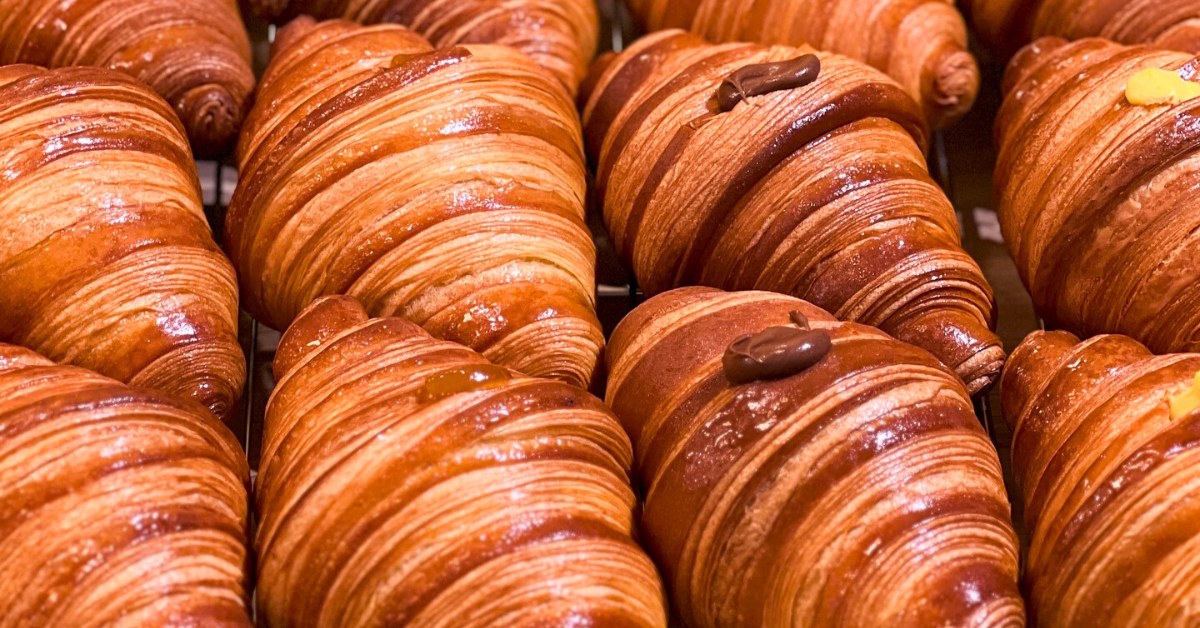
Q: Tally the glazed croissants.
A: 12